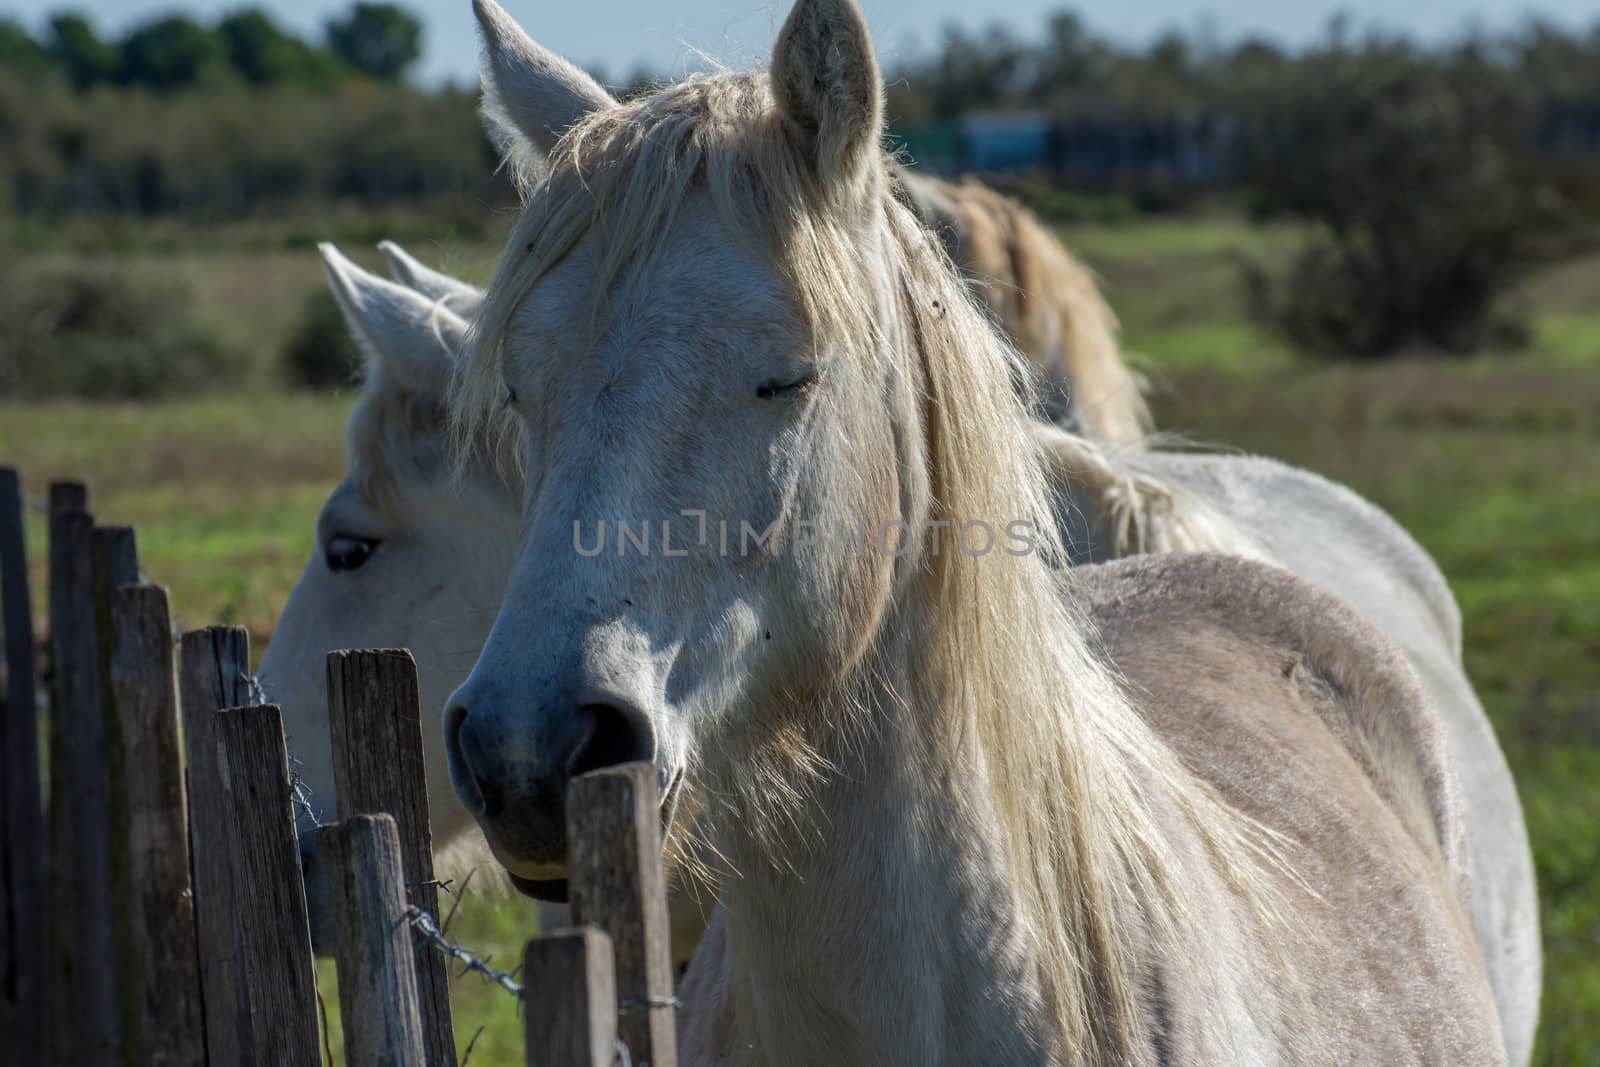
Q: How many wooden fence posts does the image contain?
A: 11